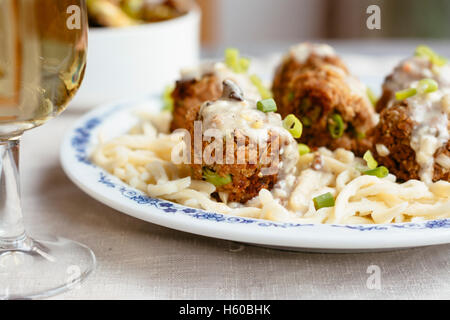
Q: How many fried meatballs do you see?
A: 5